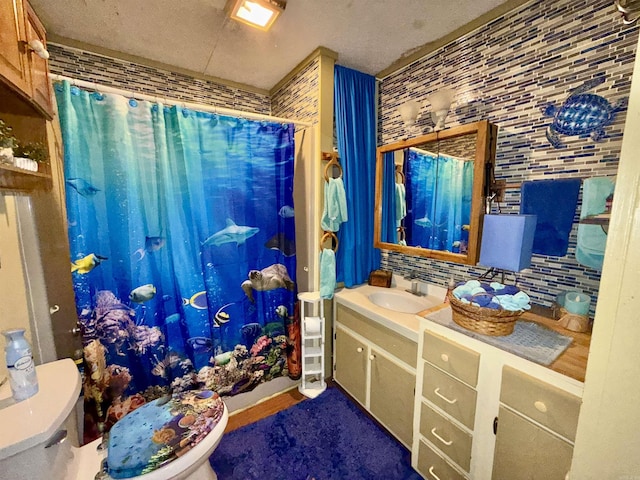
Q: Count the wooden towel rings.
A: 2